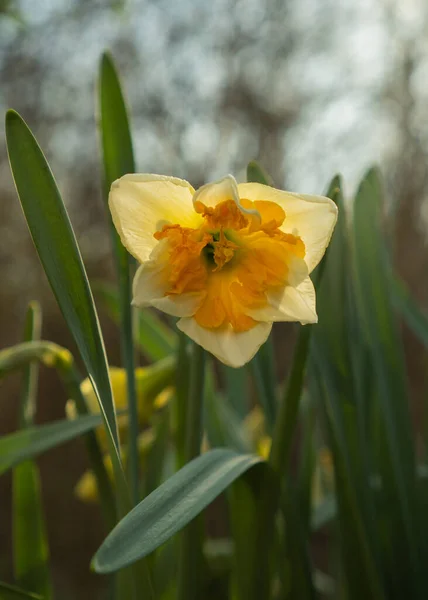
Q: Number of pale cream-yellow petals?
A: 6